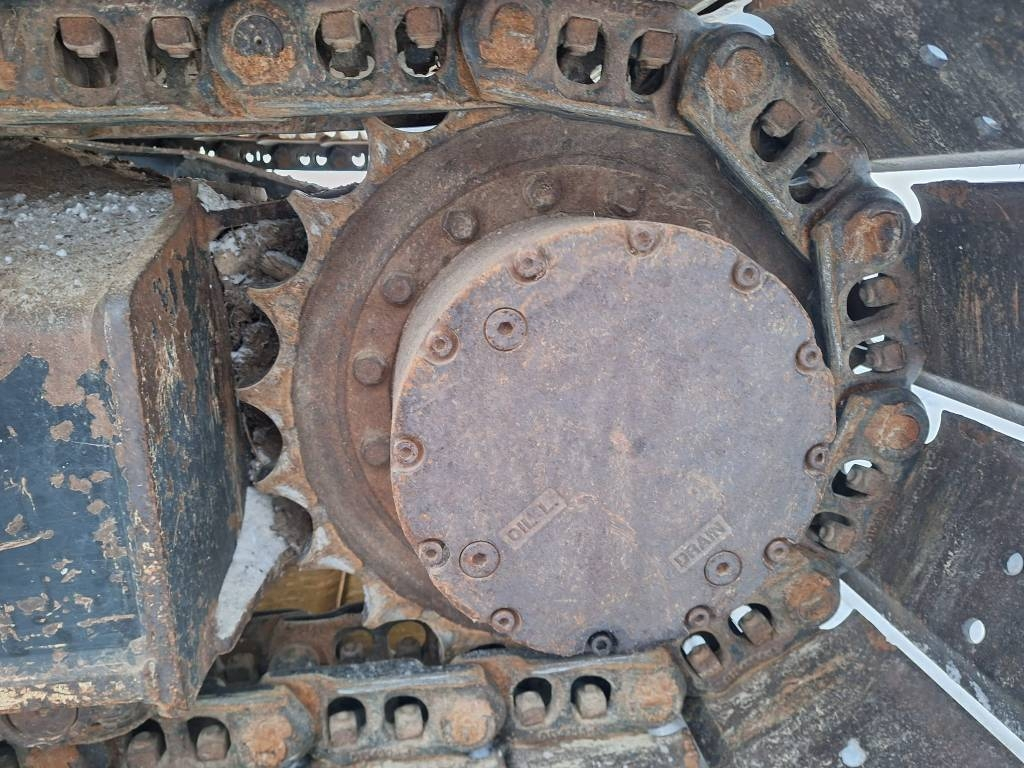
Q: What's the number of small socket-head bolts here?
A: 12